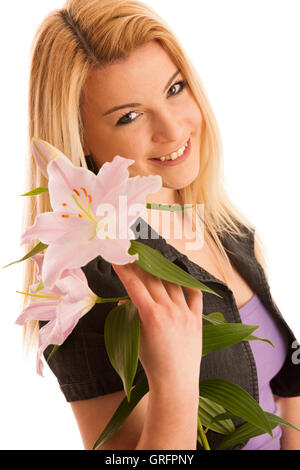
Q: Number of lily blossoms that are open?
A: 2